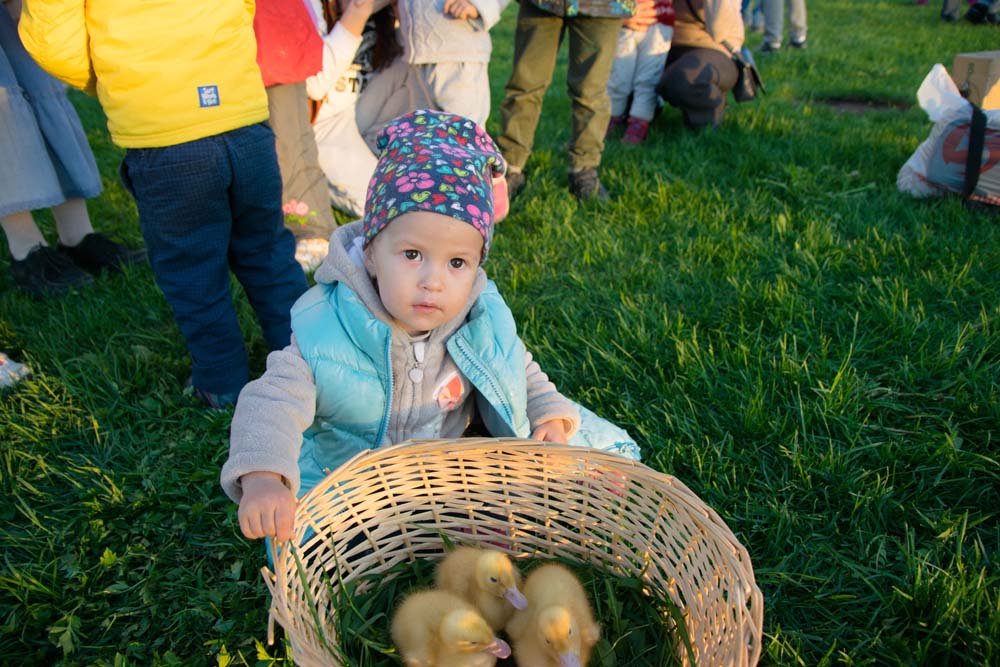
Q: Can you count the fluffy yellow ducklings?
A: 3